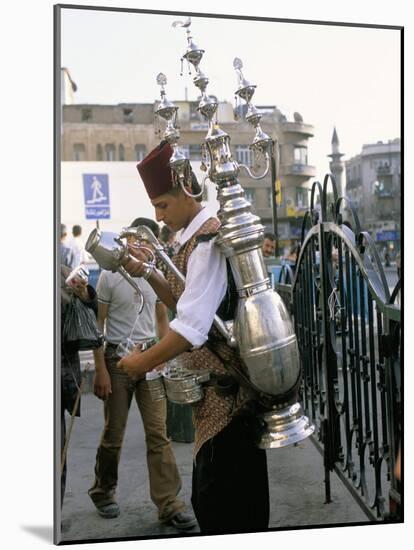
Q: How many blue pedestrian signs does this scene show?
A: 1